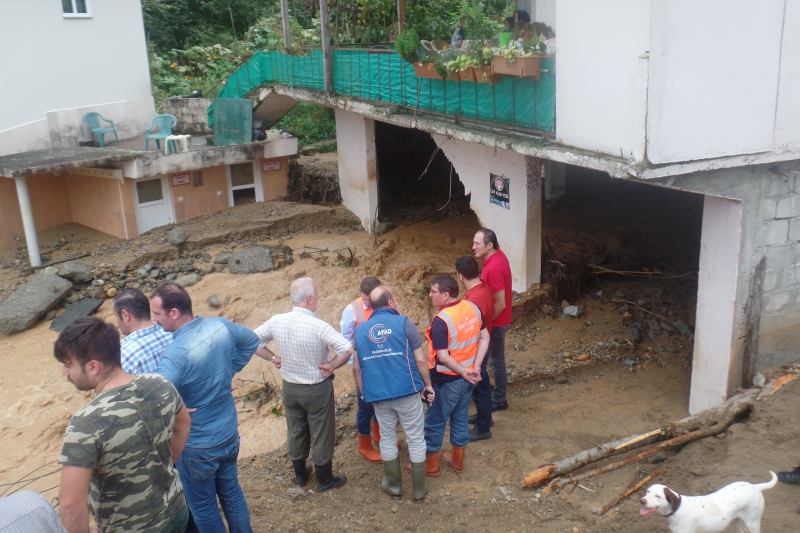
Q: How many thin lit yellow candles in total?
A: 0